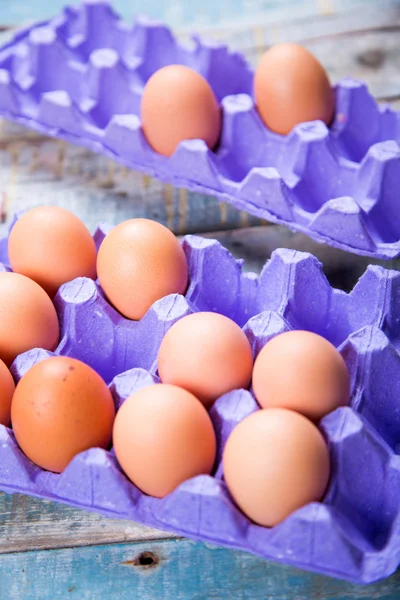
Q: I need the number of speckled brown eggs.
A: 1